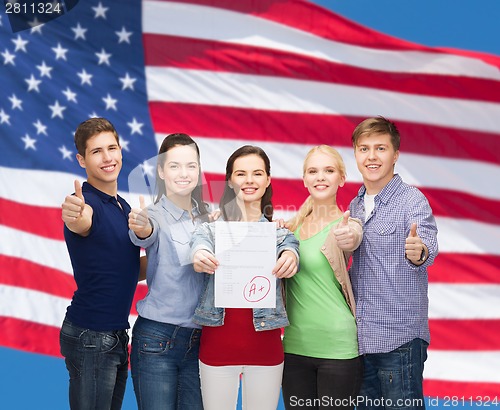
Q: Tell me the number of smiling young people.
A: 5